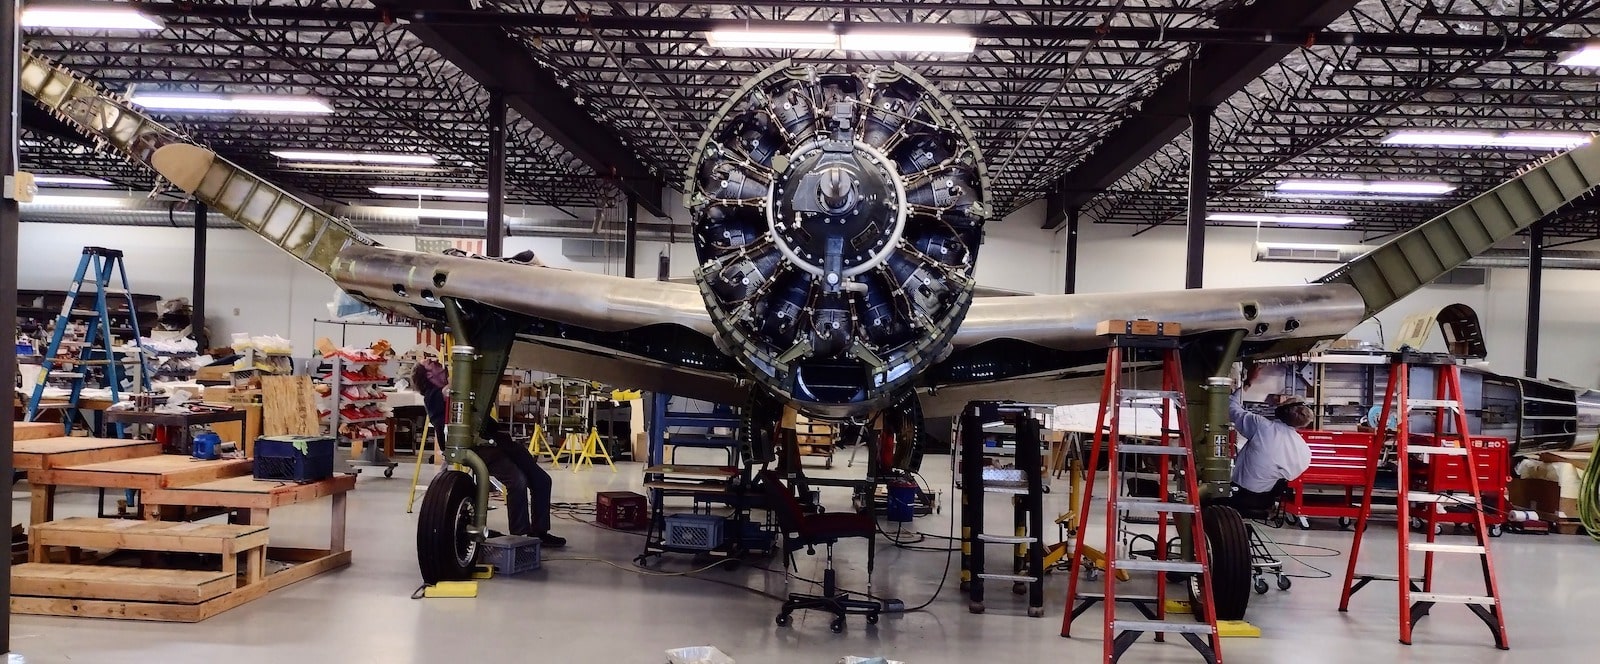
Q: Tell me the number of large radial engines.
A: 1